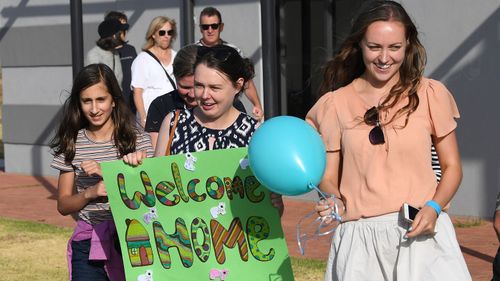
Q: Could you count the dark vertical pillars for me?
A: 3